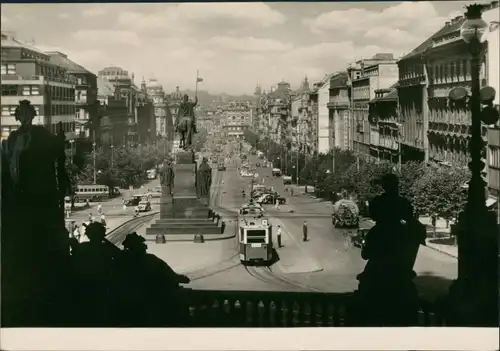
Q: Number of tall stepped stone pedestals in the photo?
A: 1